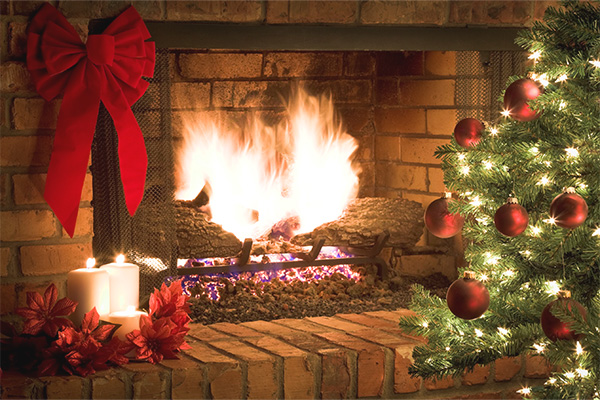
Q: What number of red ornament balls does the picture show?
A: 7